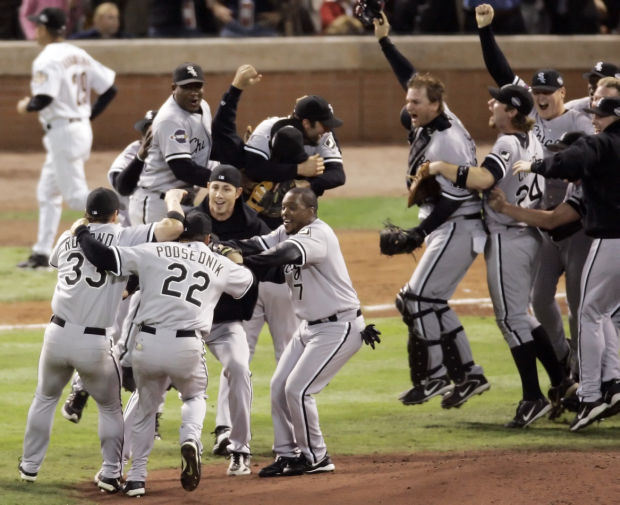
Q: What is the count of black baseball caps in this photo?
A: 13